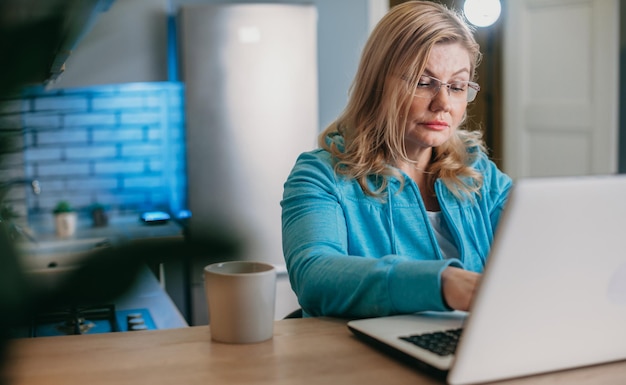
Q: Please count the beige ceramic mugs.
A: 1